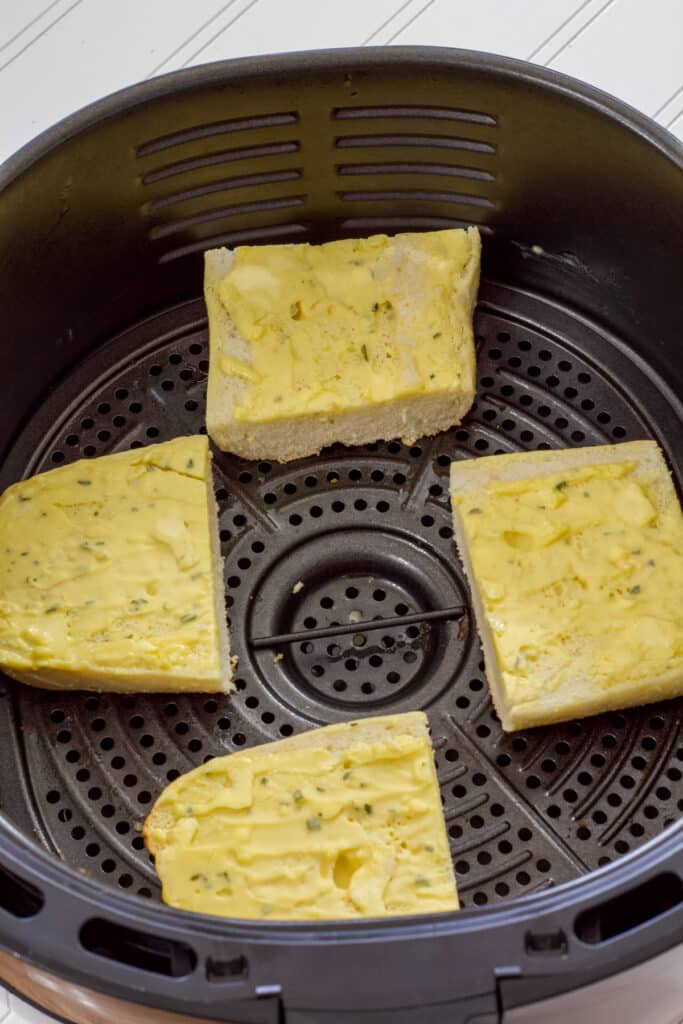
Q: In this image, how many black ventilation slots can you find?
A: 10